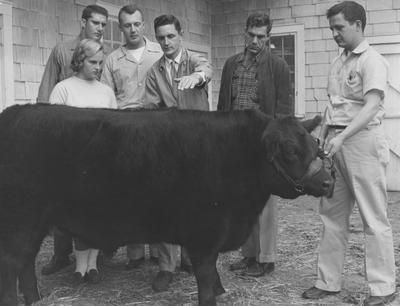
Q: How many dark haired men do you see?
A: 5